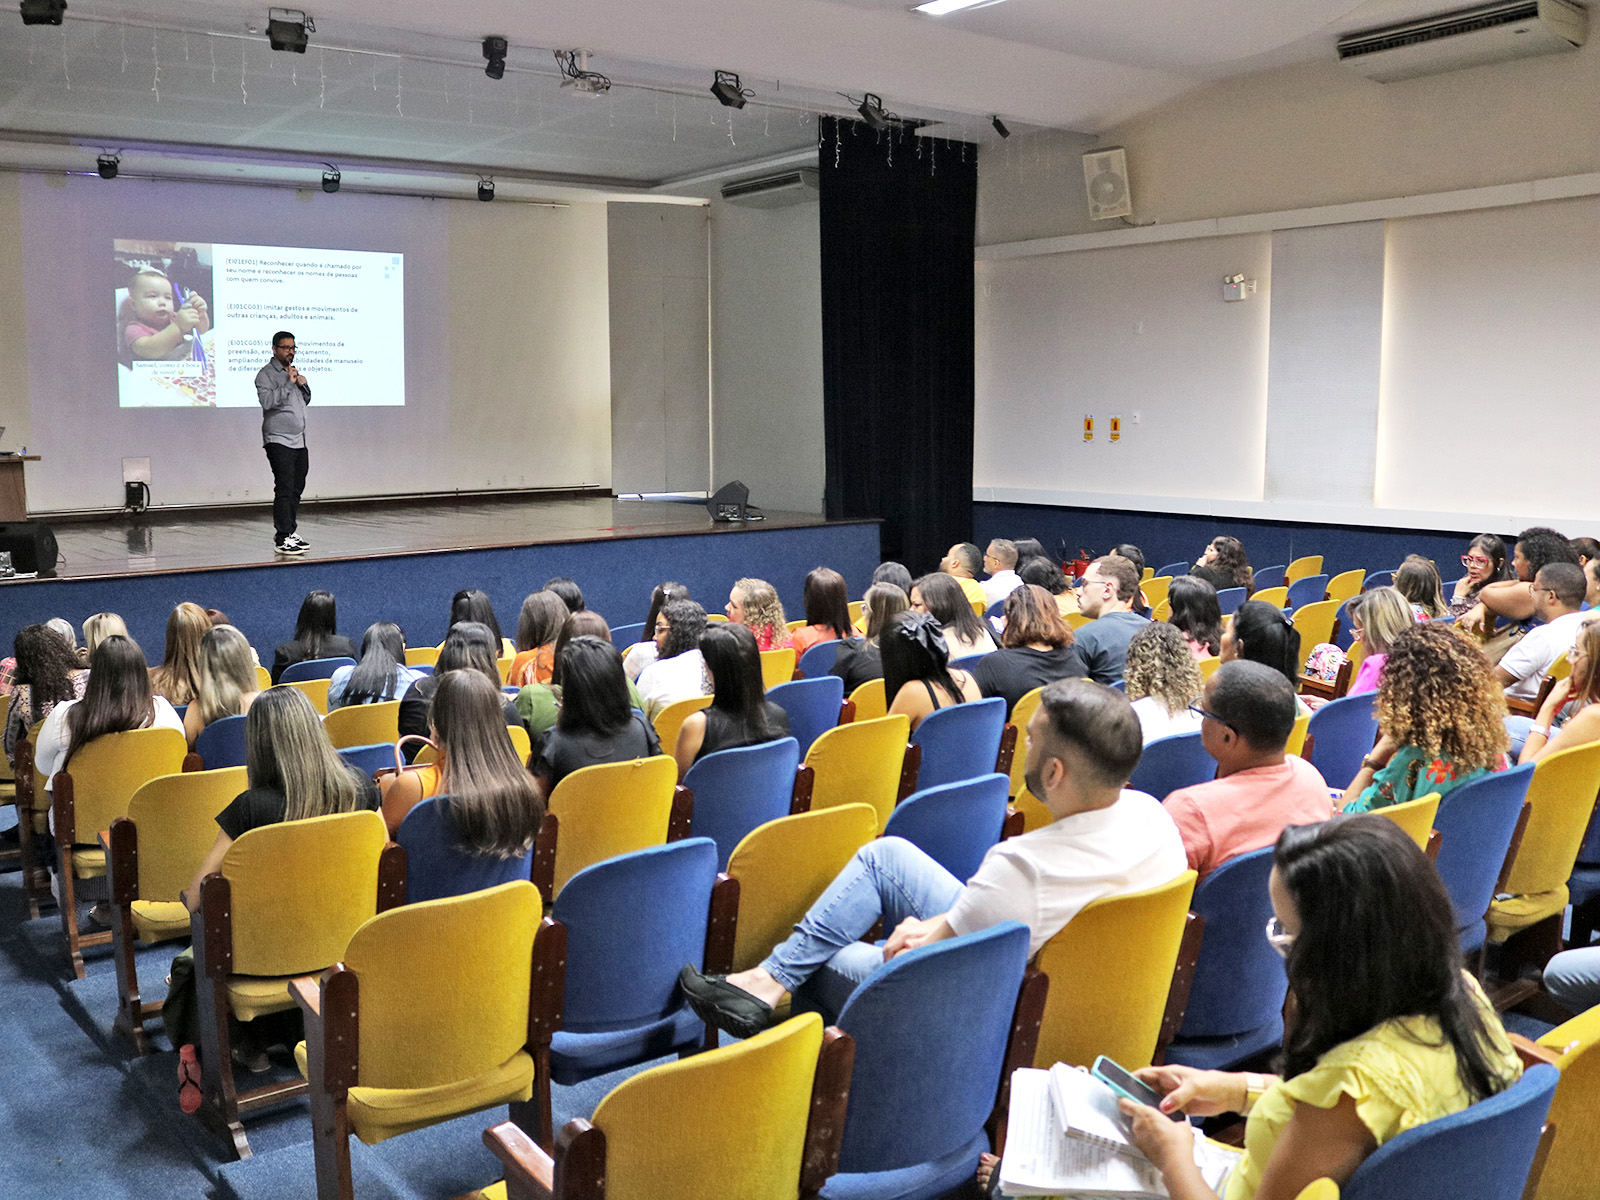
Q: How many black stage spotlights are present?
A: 9